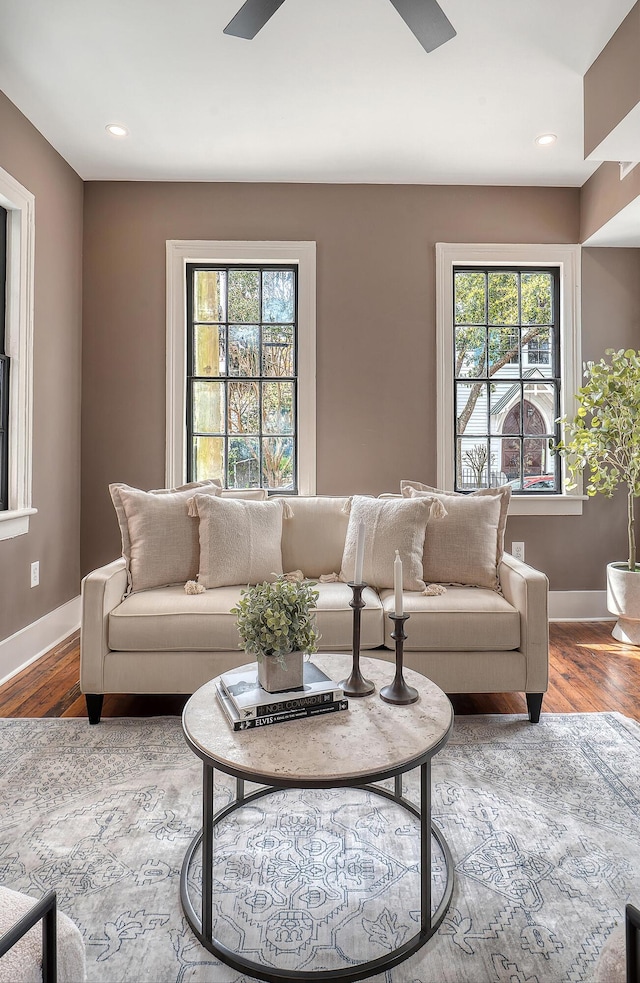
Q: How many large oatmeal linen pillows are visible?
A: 2